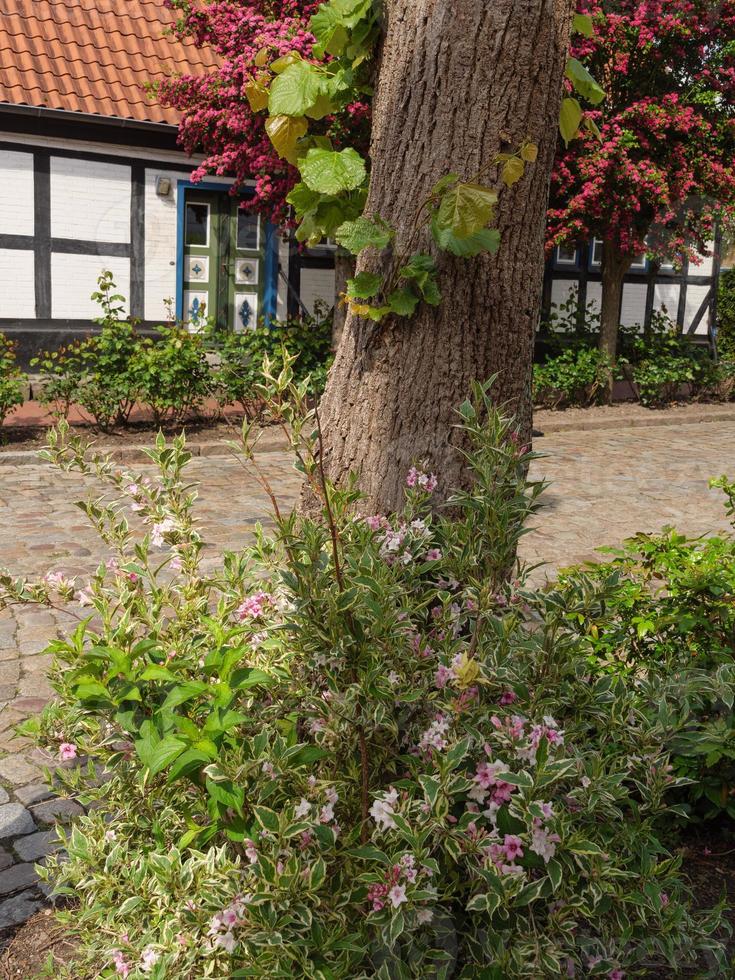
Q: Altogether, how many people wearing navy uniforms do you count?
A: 0